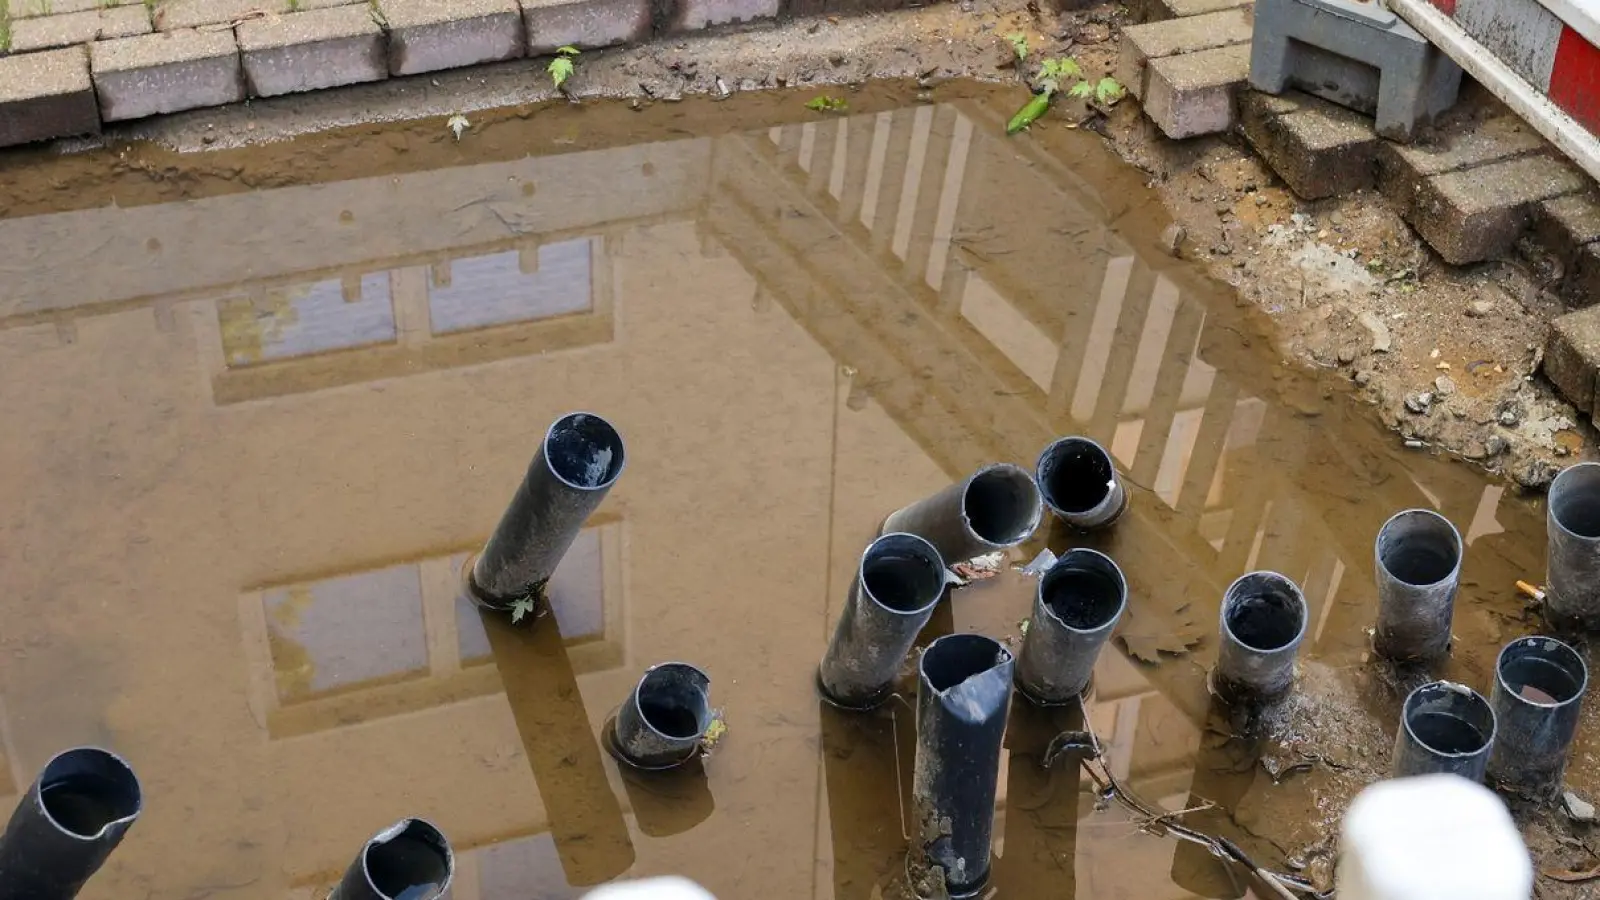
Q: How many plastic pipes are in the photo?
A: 14